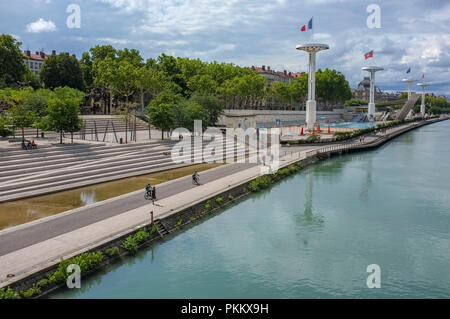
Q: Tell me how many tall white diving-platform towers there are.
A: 4